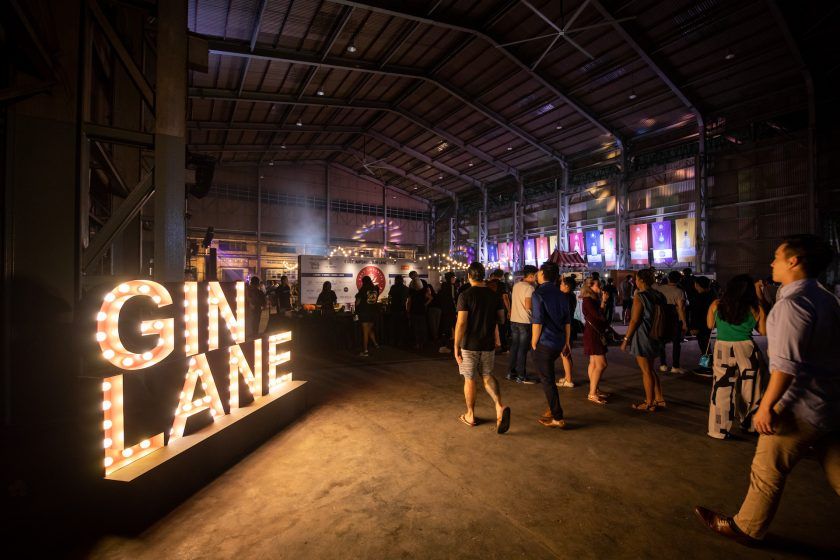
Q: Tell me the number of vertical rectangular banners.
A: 12